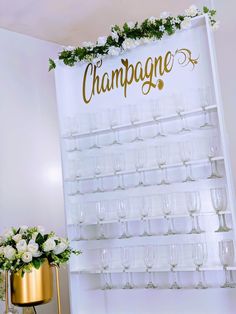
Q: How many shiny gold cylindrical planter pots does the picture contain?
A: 1